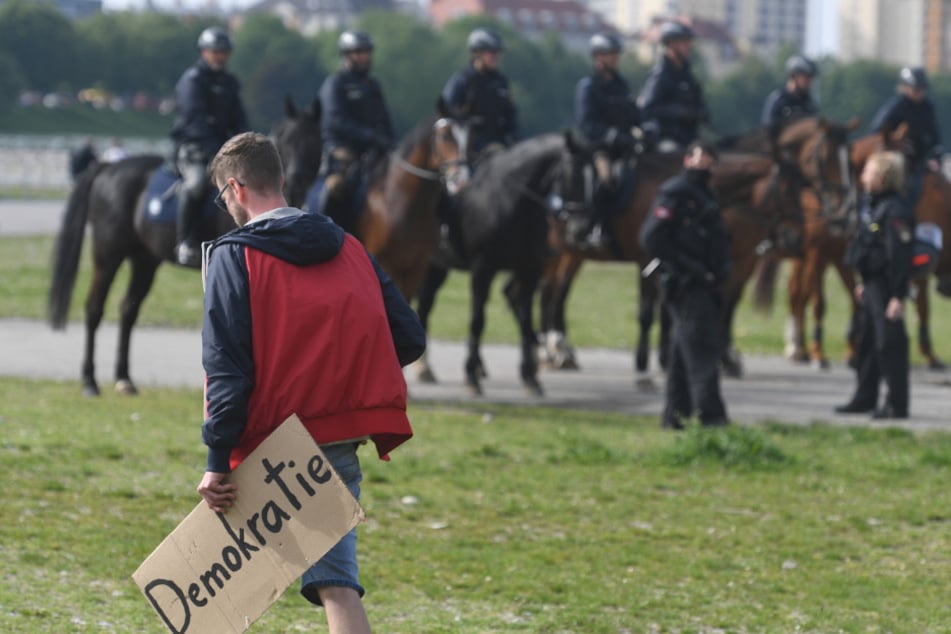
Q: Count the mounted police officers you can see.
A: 7